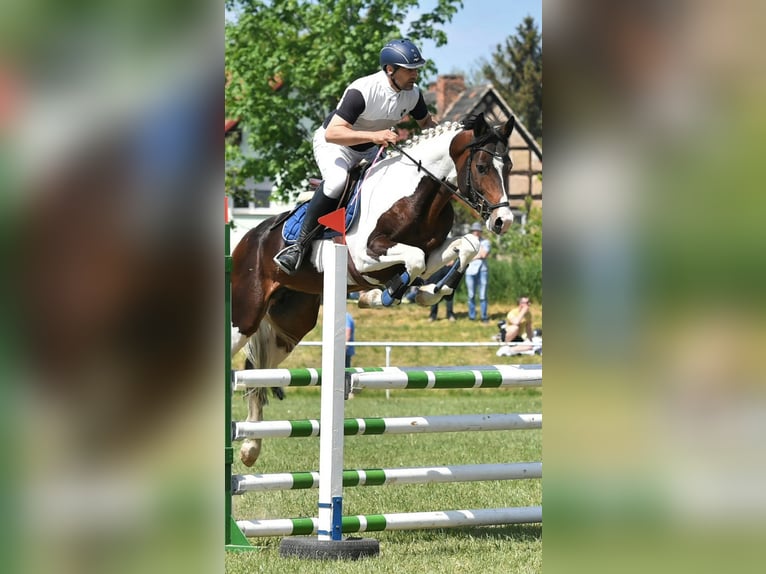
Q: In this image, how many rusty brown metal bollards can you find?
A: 0